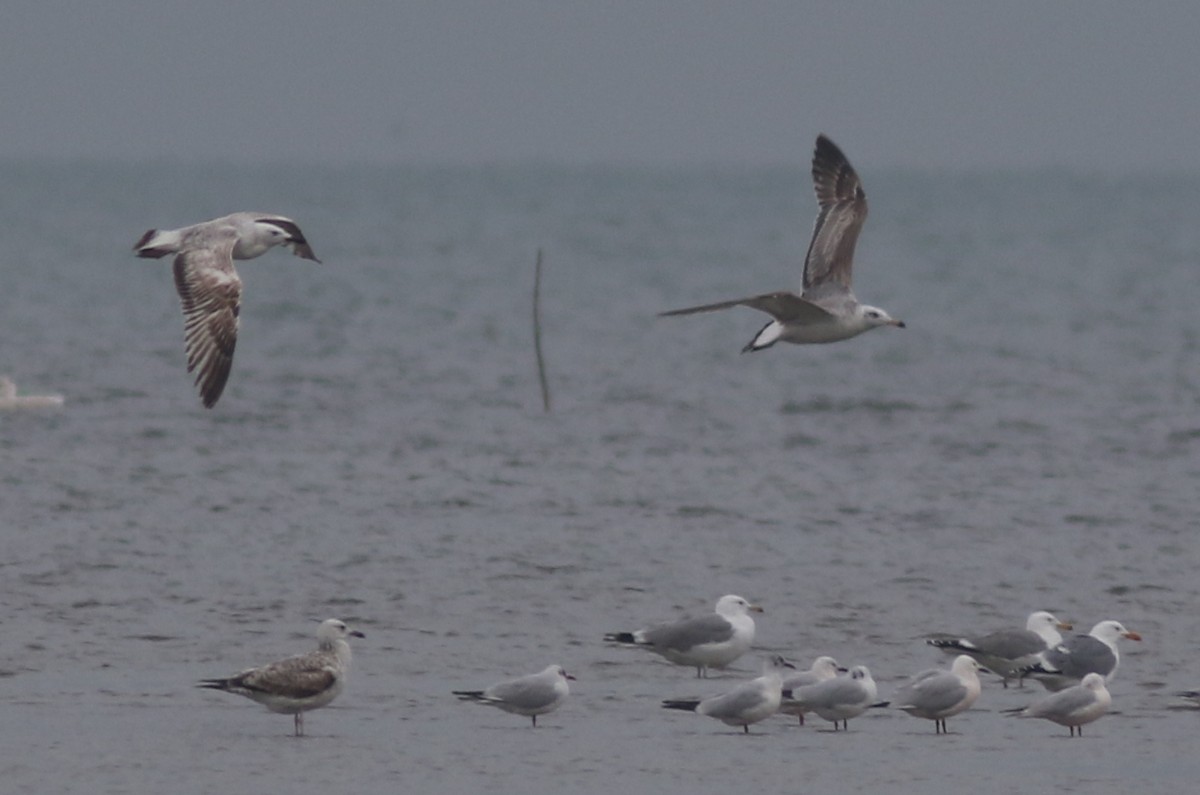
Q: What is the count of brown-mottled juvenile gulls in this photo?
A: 3